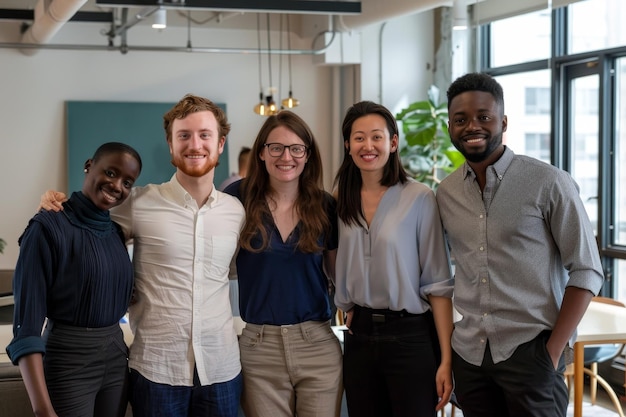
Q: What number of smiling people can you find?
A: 5